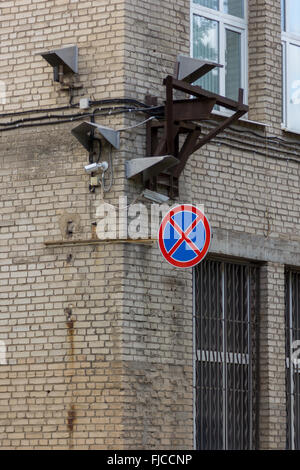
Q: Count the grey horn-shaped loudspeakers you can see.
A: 4